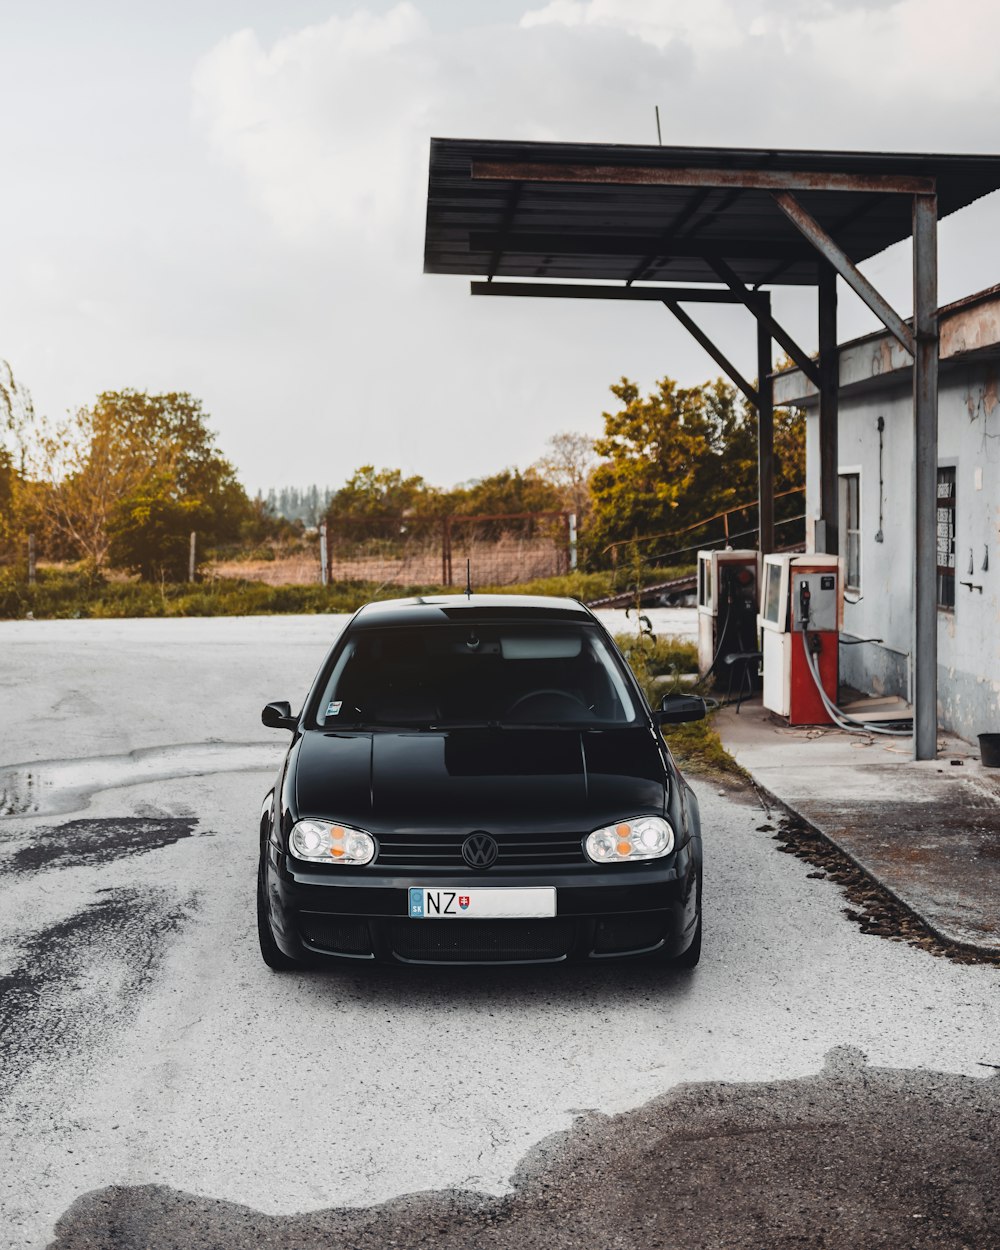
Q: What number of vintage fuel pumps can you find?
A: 2